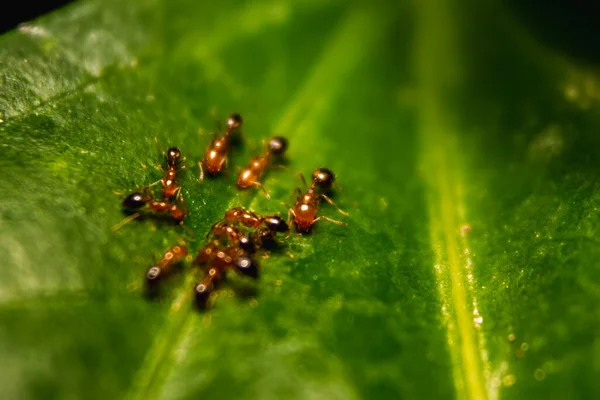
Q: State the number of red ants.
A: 10